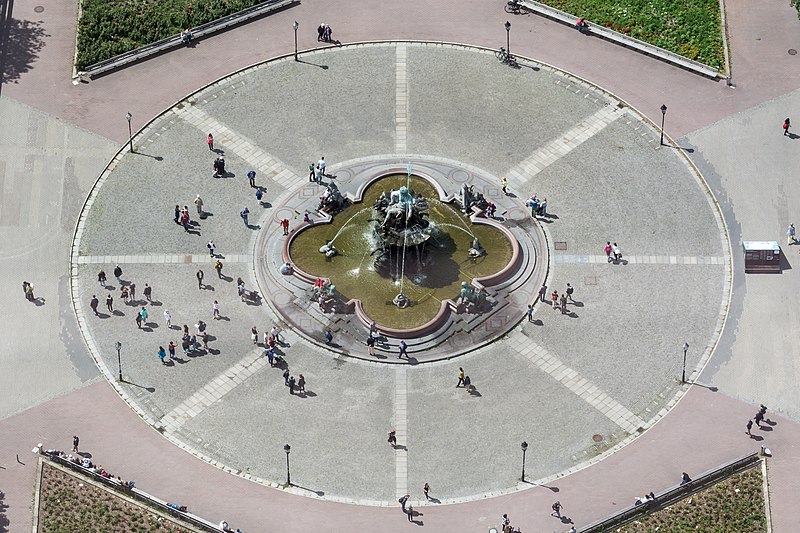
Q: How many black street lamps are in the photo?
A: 8